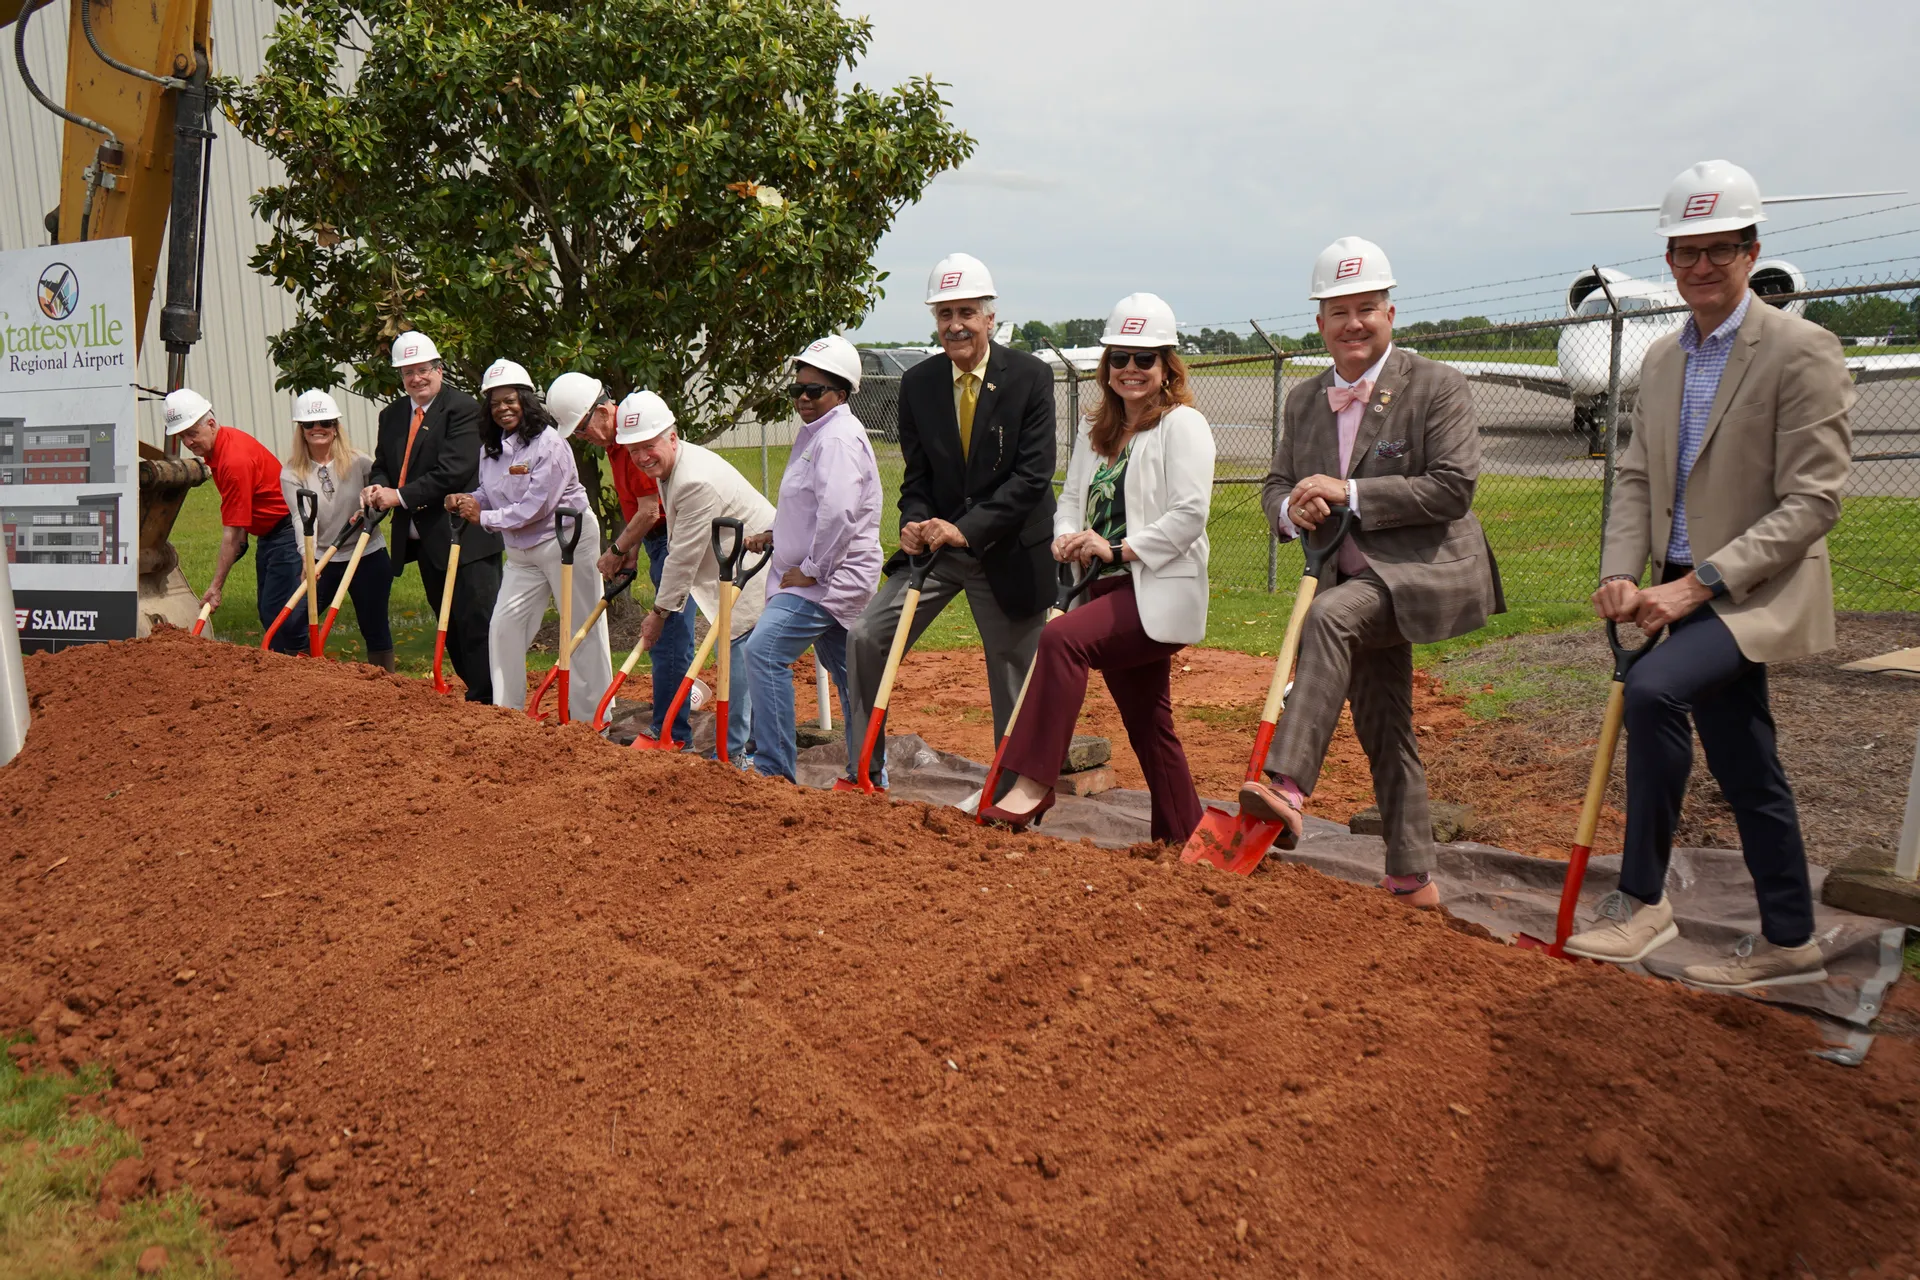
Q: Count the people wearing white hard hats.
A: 11